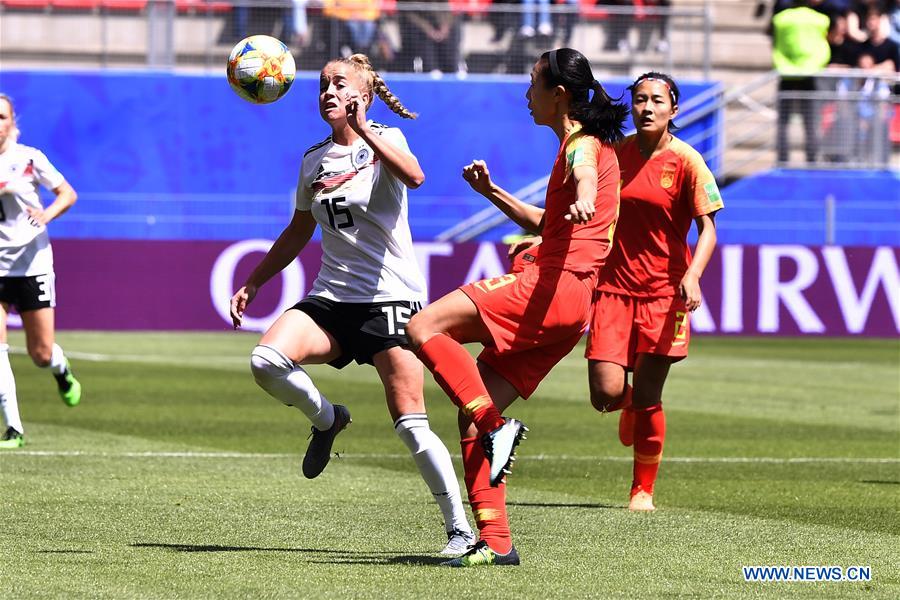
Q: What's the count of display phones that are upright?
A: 0